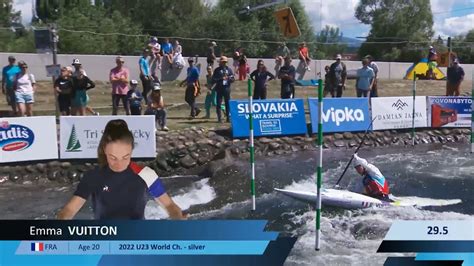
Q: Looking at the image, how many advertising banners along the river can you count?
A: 6